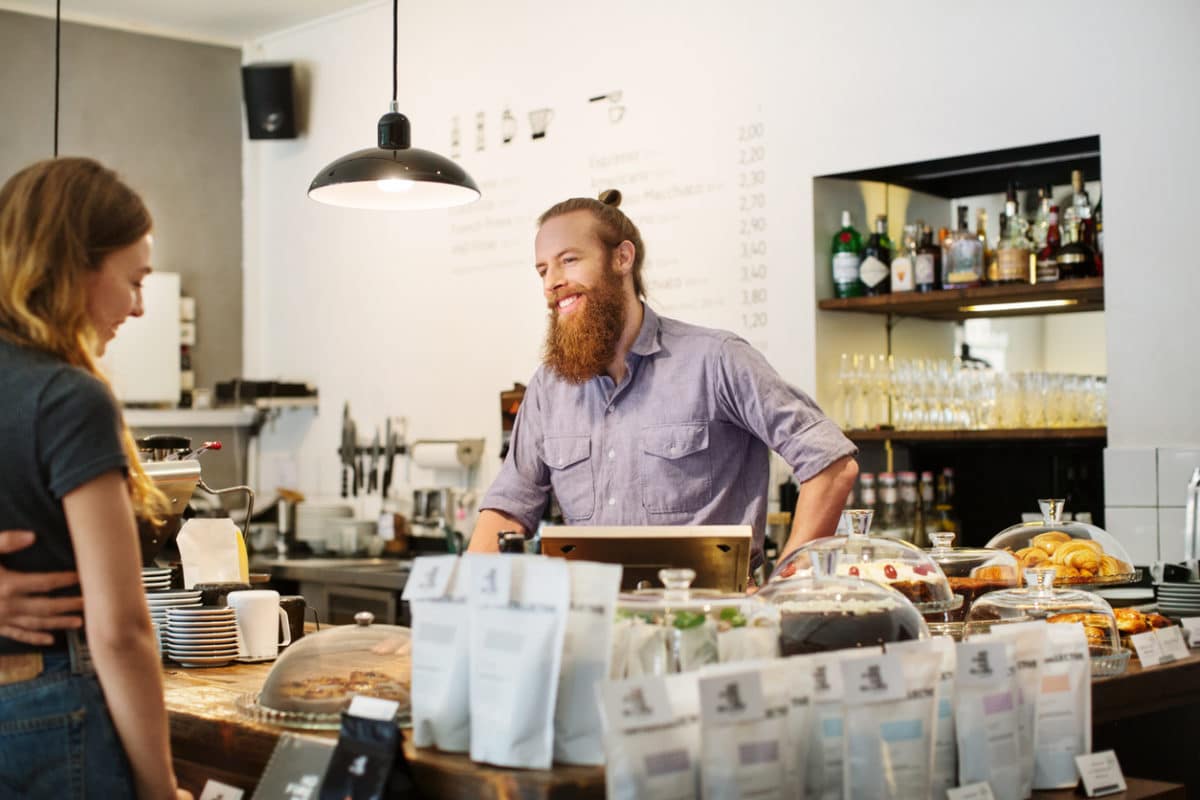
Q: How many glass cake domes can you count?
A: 7